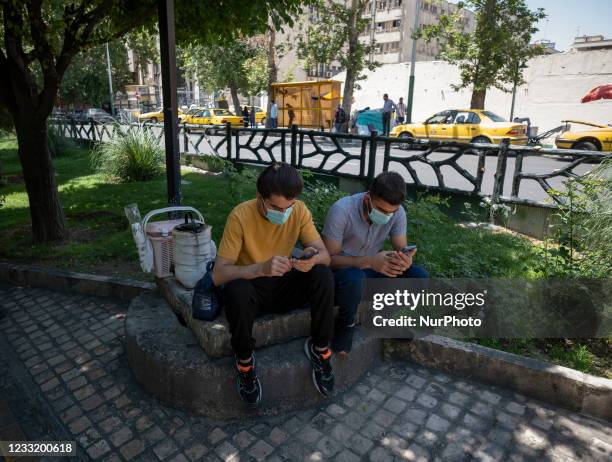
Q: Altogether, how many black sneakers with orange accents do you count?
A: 2